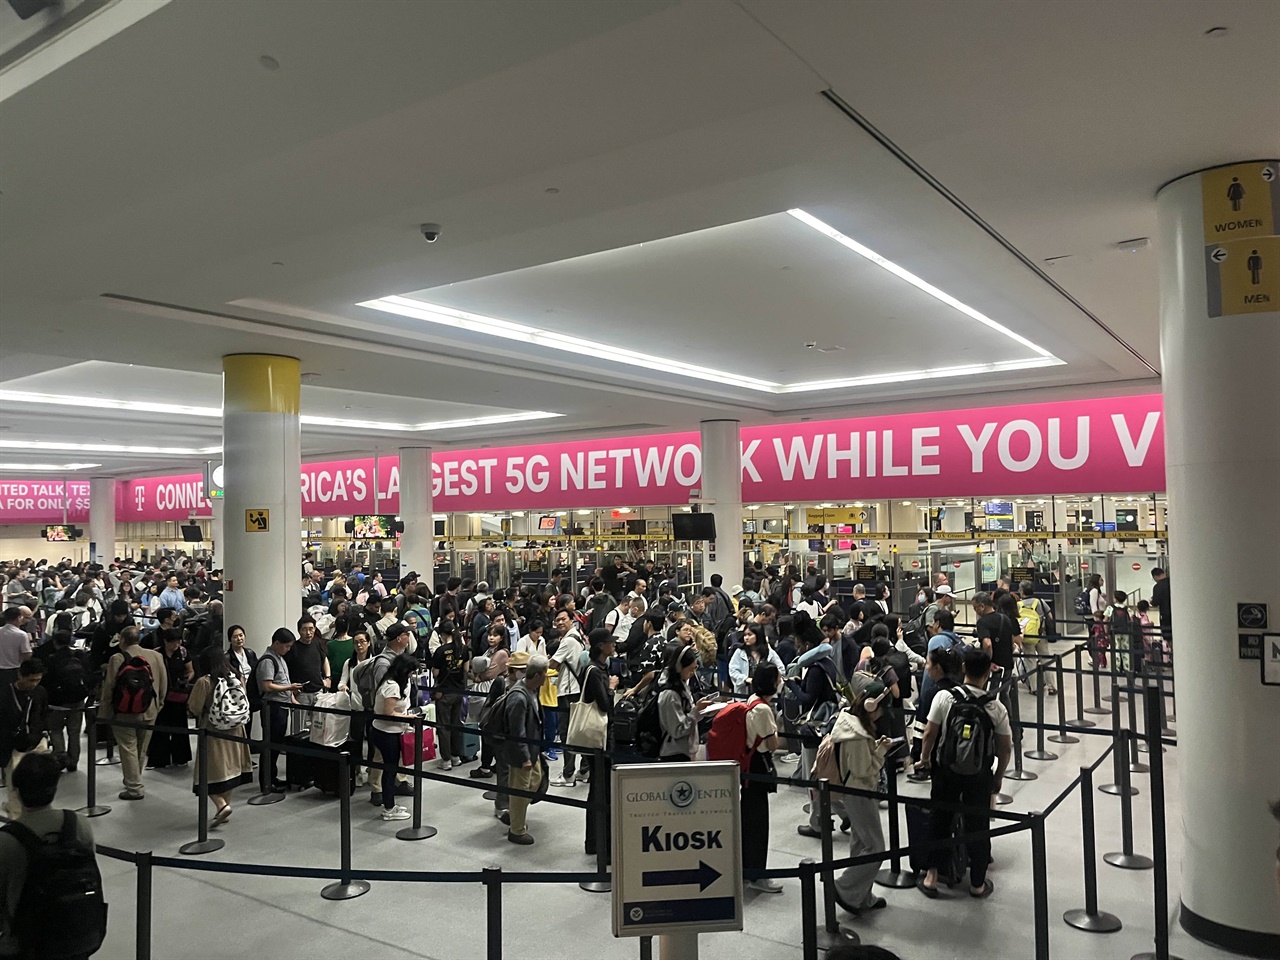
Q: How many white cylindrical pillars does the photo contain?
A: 5